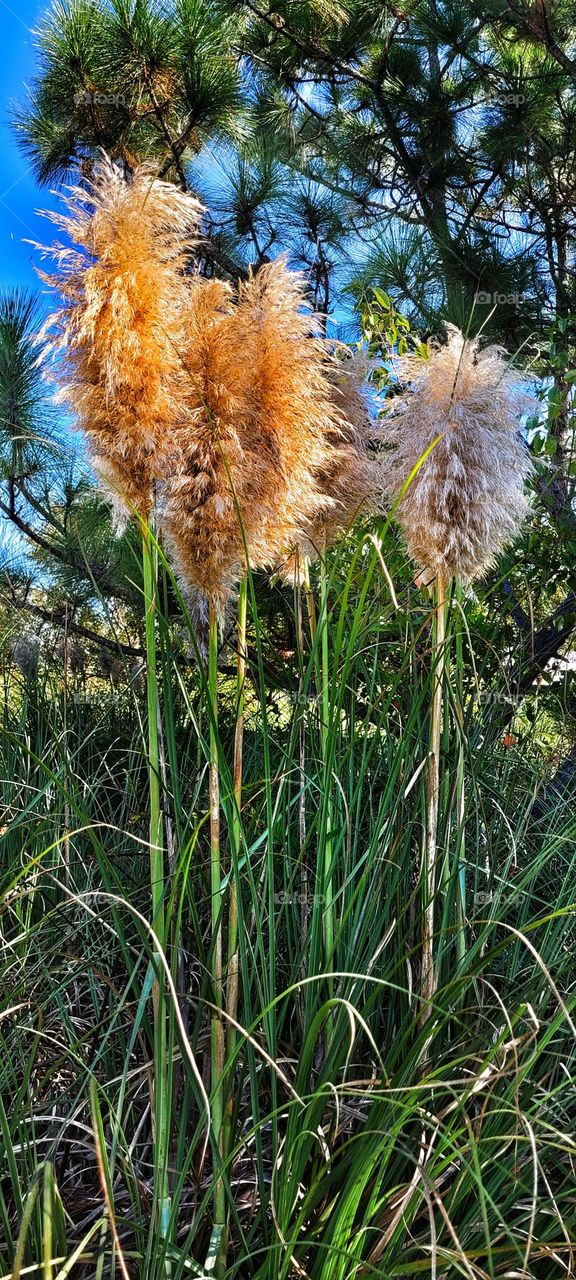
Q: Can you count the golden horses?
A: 0